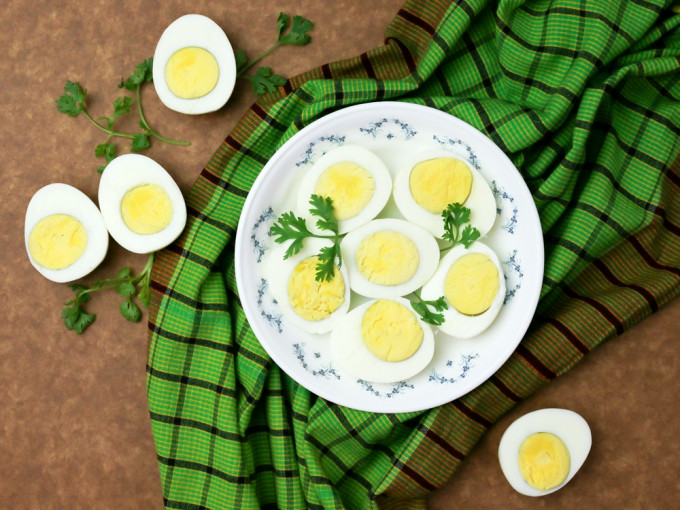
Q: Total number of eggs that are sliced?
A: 10